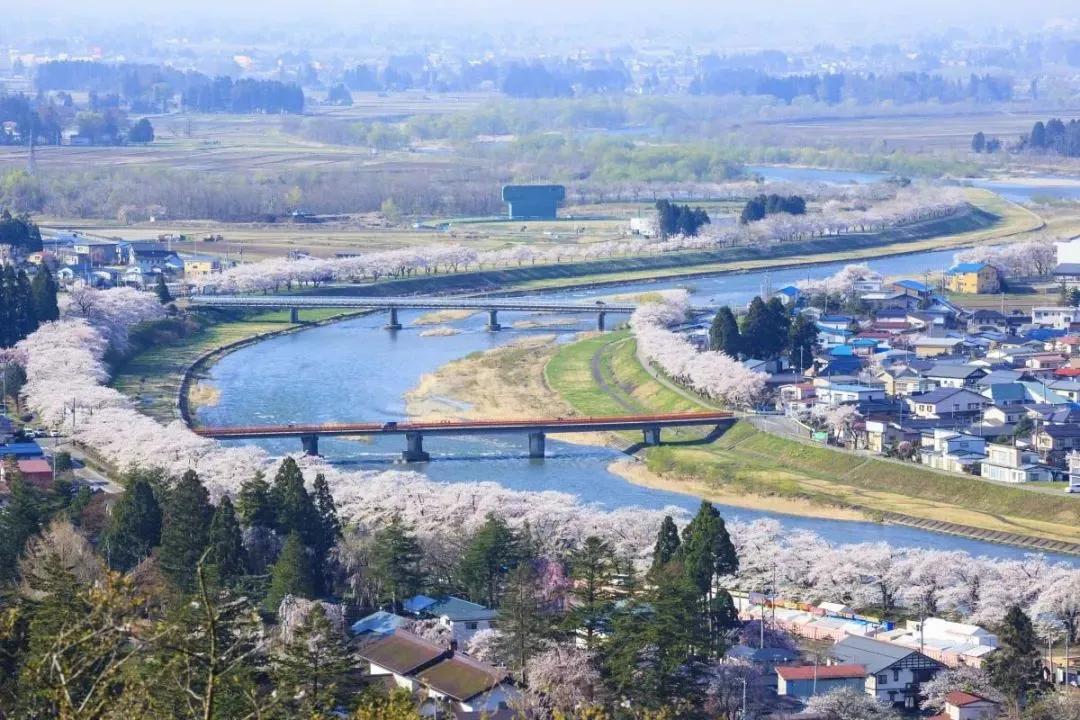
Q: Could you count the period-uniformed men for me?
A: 0